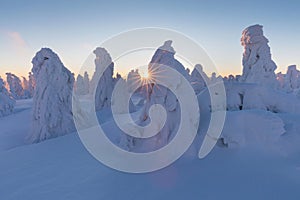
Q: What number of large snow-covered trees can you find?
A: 4